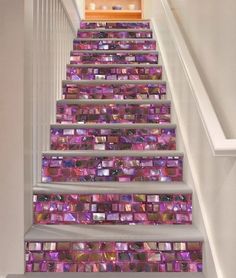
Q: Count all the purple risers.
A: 11